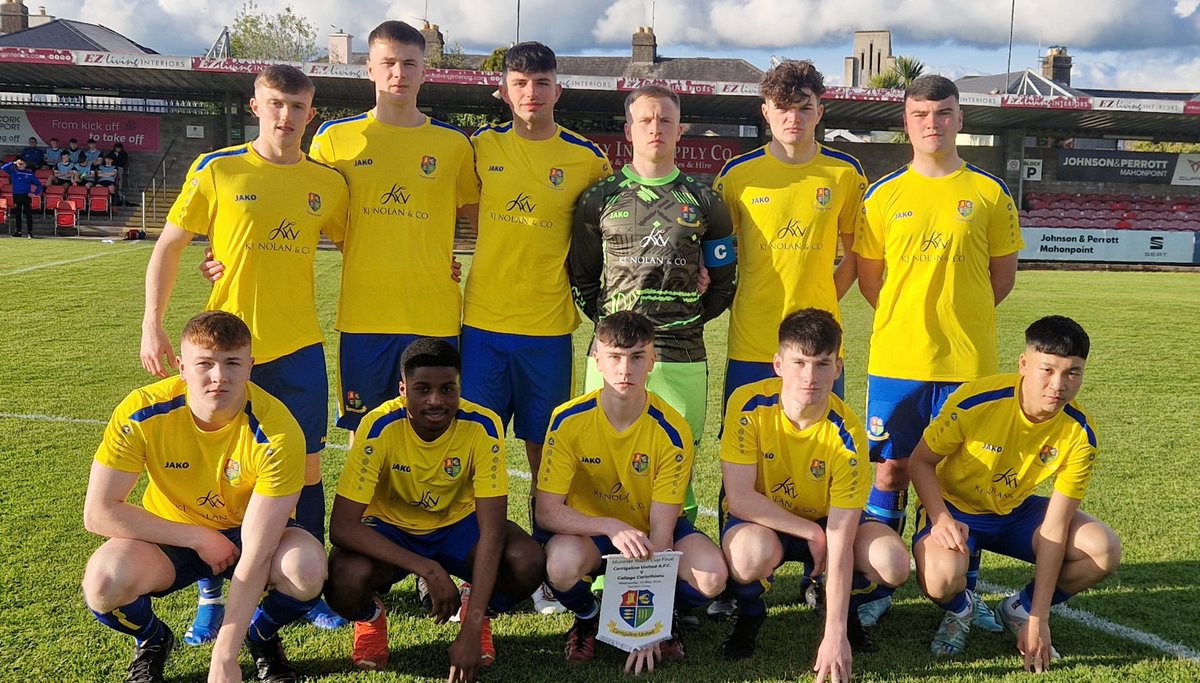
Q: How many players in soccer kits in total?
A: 11